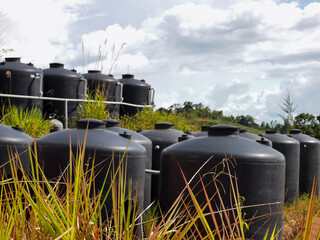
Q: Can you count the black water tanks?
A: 13